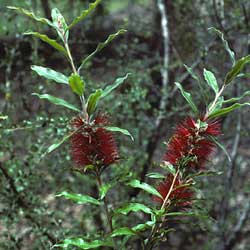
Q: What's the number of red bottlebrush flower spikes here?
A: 3